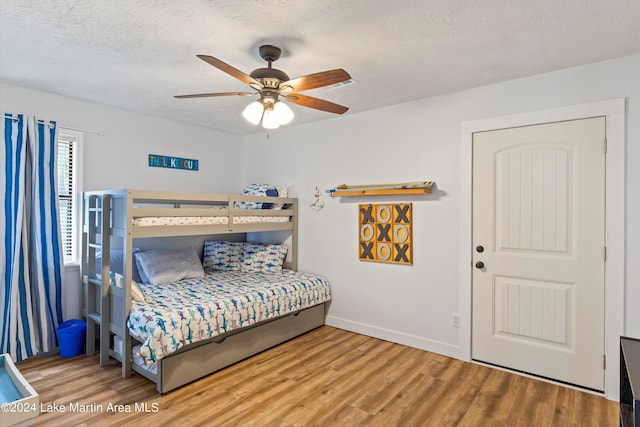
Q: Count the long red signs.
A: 0